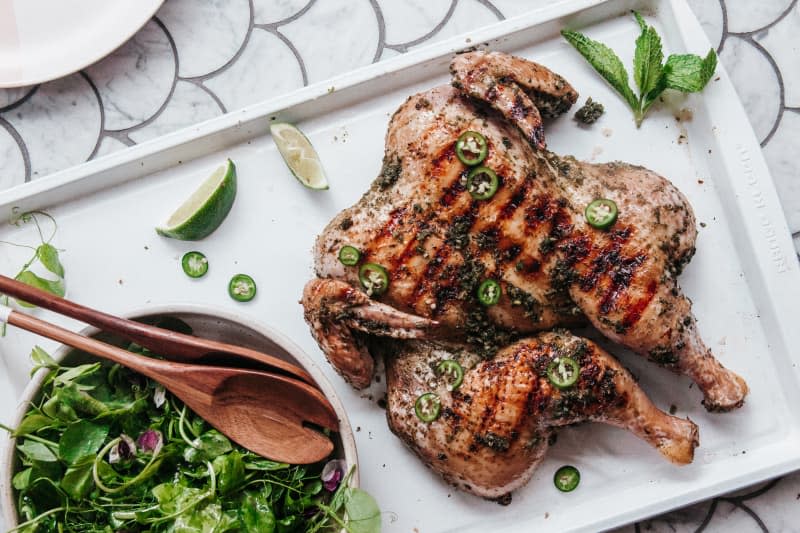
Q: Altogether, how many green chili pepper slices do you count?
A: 12